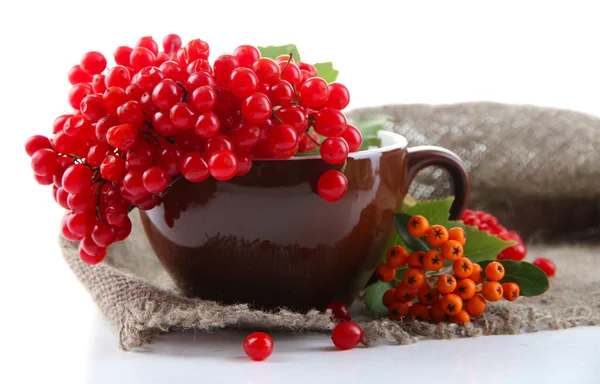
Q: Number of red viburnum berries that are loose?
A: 4